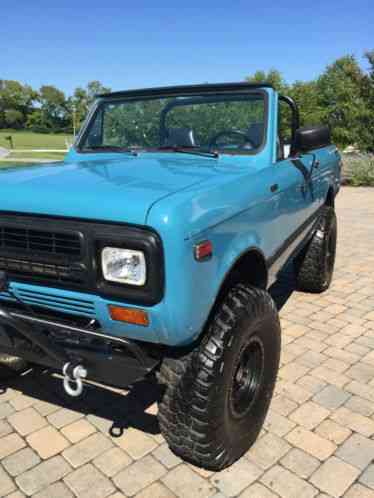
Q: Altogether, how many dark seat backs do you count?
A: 2